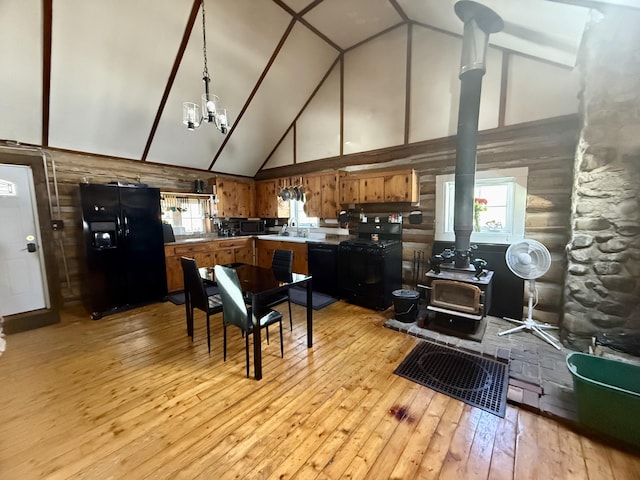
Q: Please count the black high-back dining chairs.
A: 3